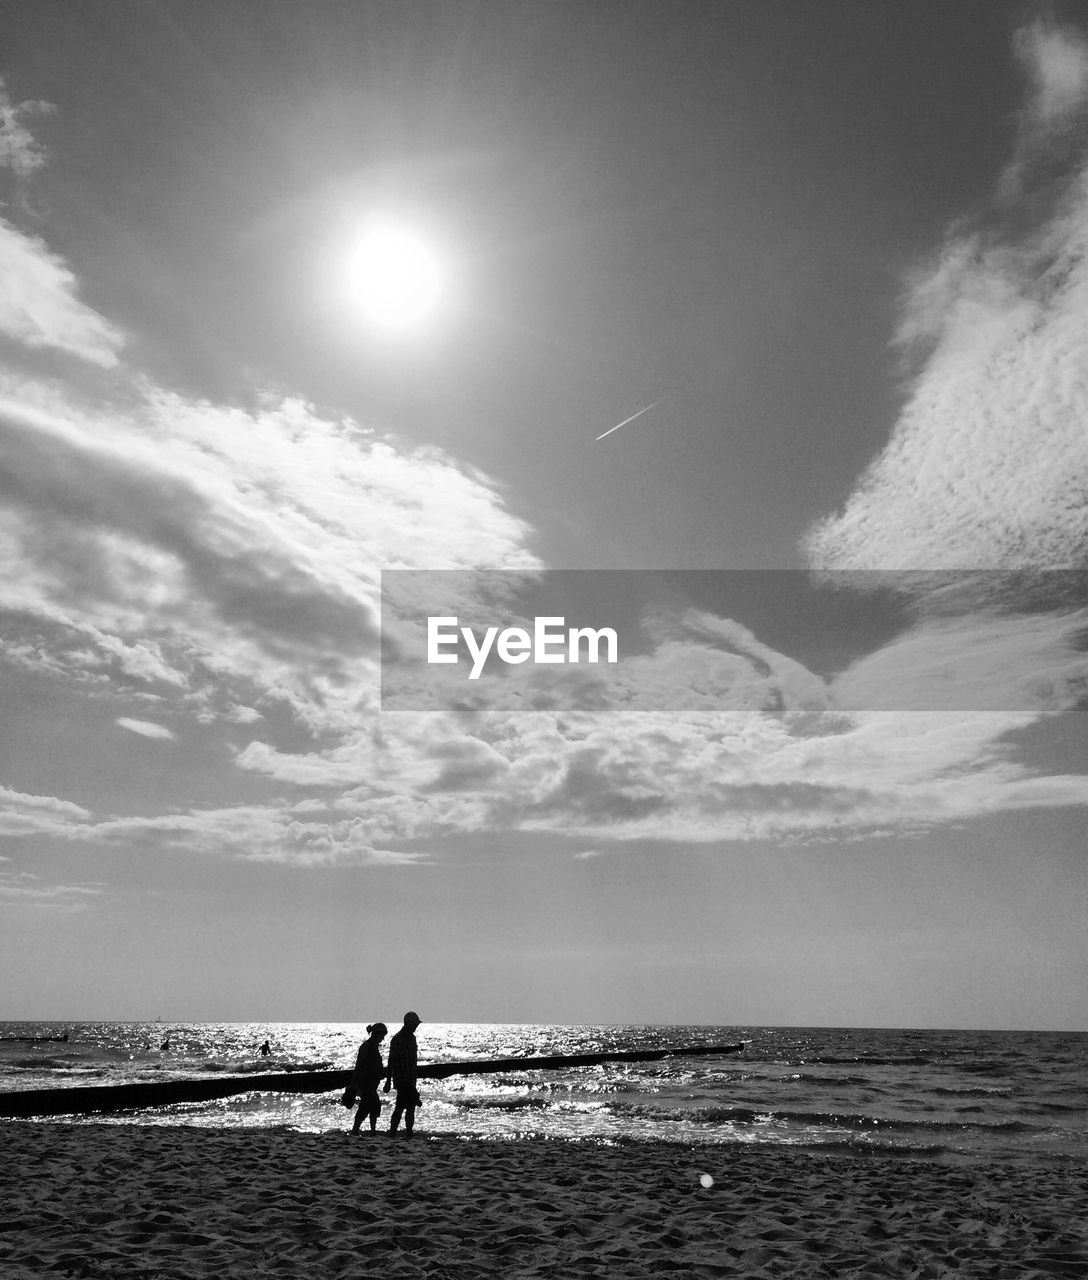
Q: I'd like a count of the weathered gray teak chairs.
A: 0